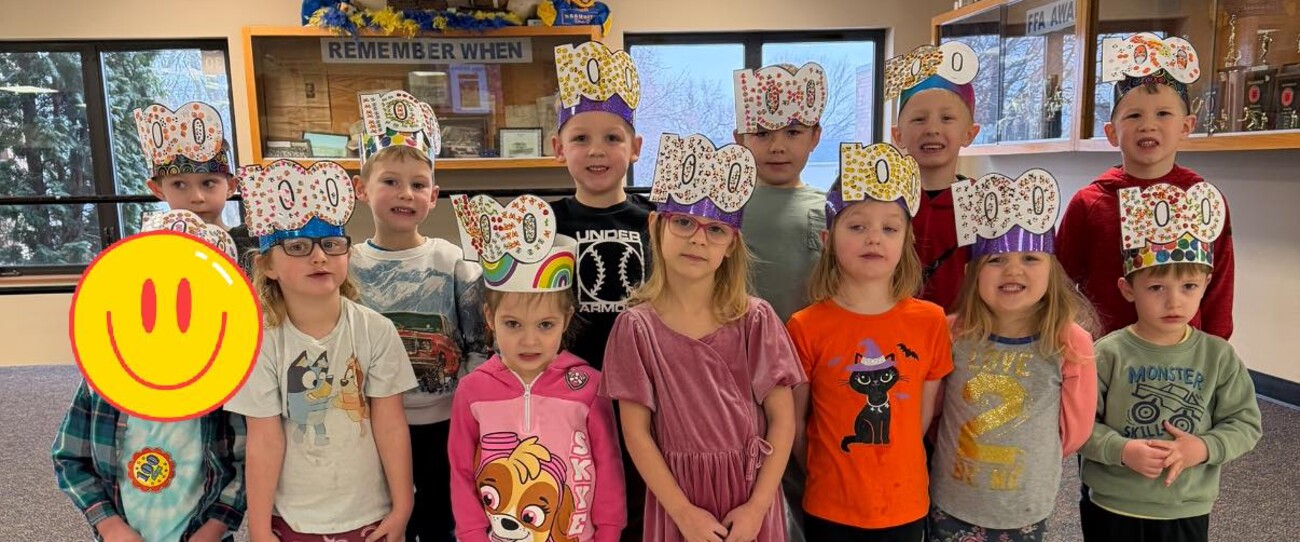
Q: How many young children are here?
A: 13